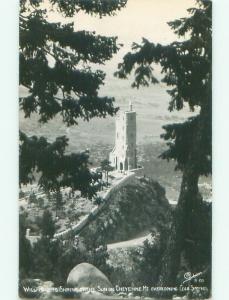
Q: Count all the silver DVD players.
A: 0